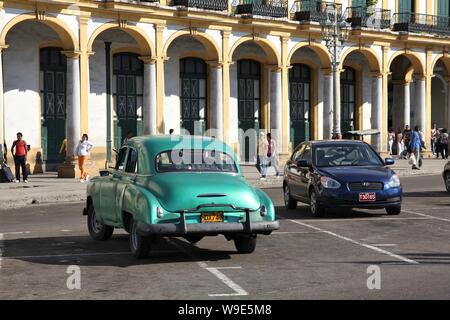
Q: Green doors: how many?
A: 6